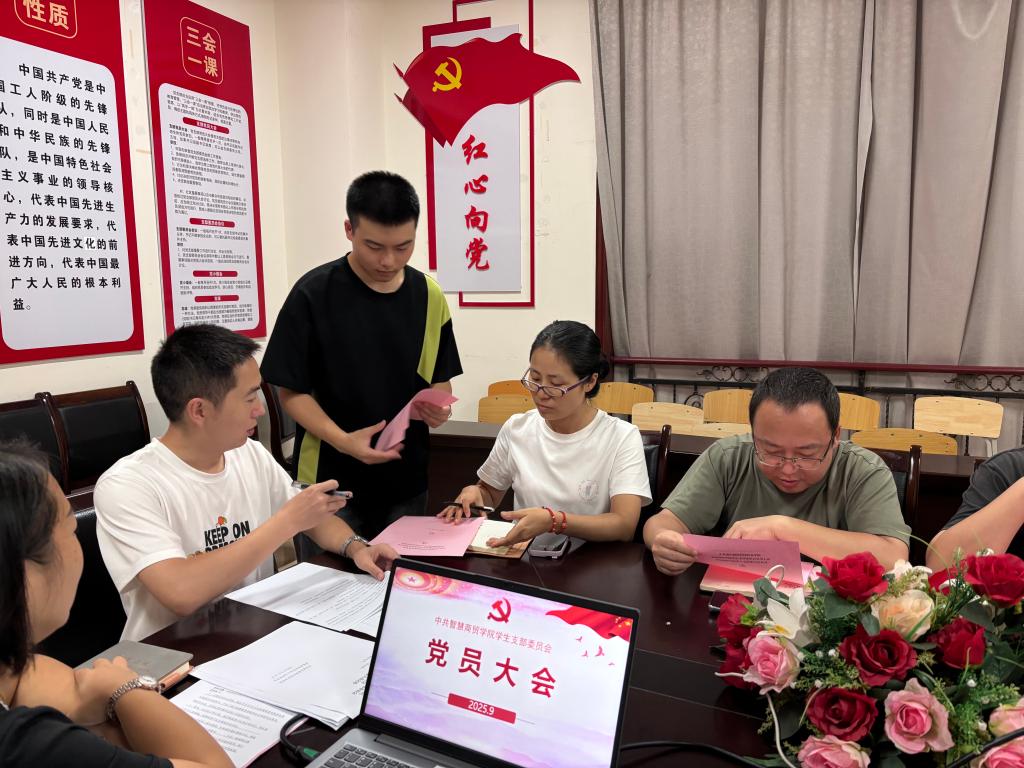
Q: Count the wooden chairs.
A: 9